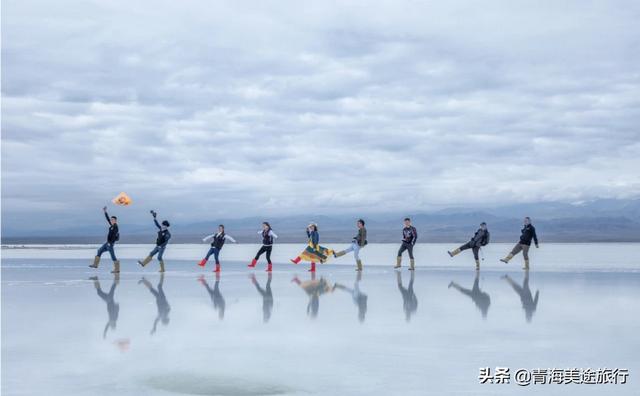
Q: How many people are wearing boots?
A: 9